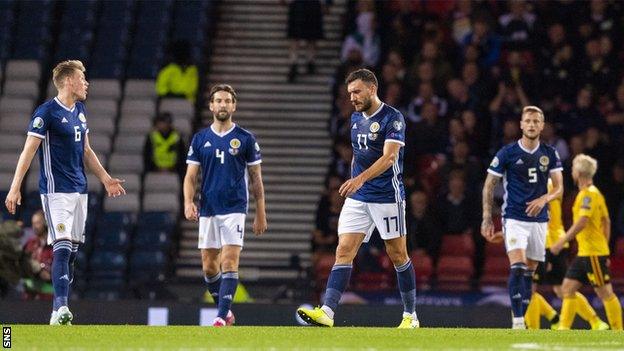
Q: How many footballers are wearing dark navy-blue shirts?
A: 4